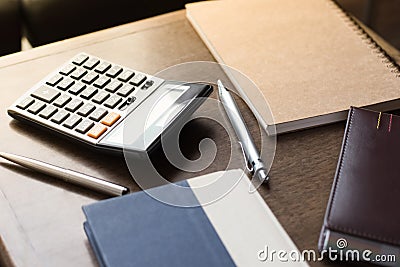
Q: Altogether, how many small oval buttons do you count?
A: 2